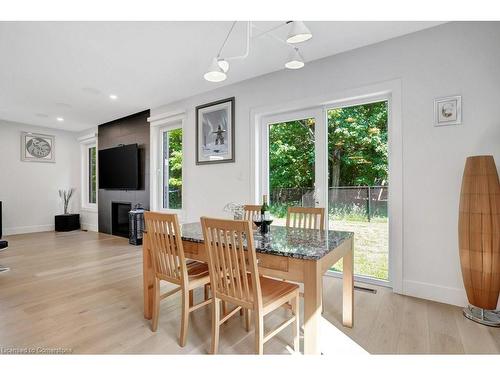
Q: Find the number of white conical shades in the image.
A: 4